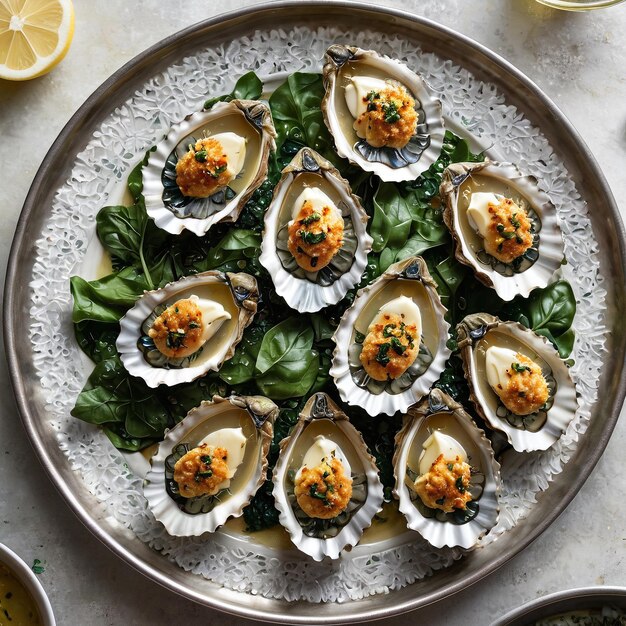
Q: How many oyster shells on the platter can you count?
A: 10